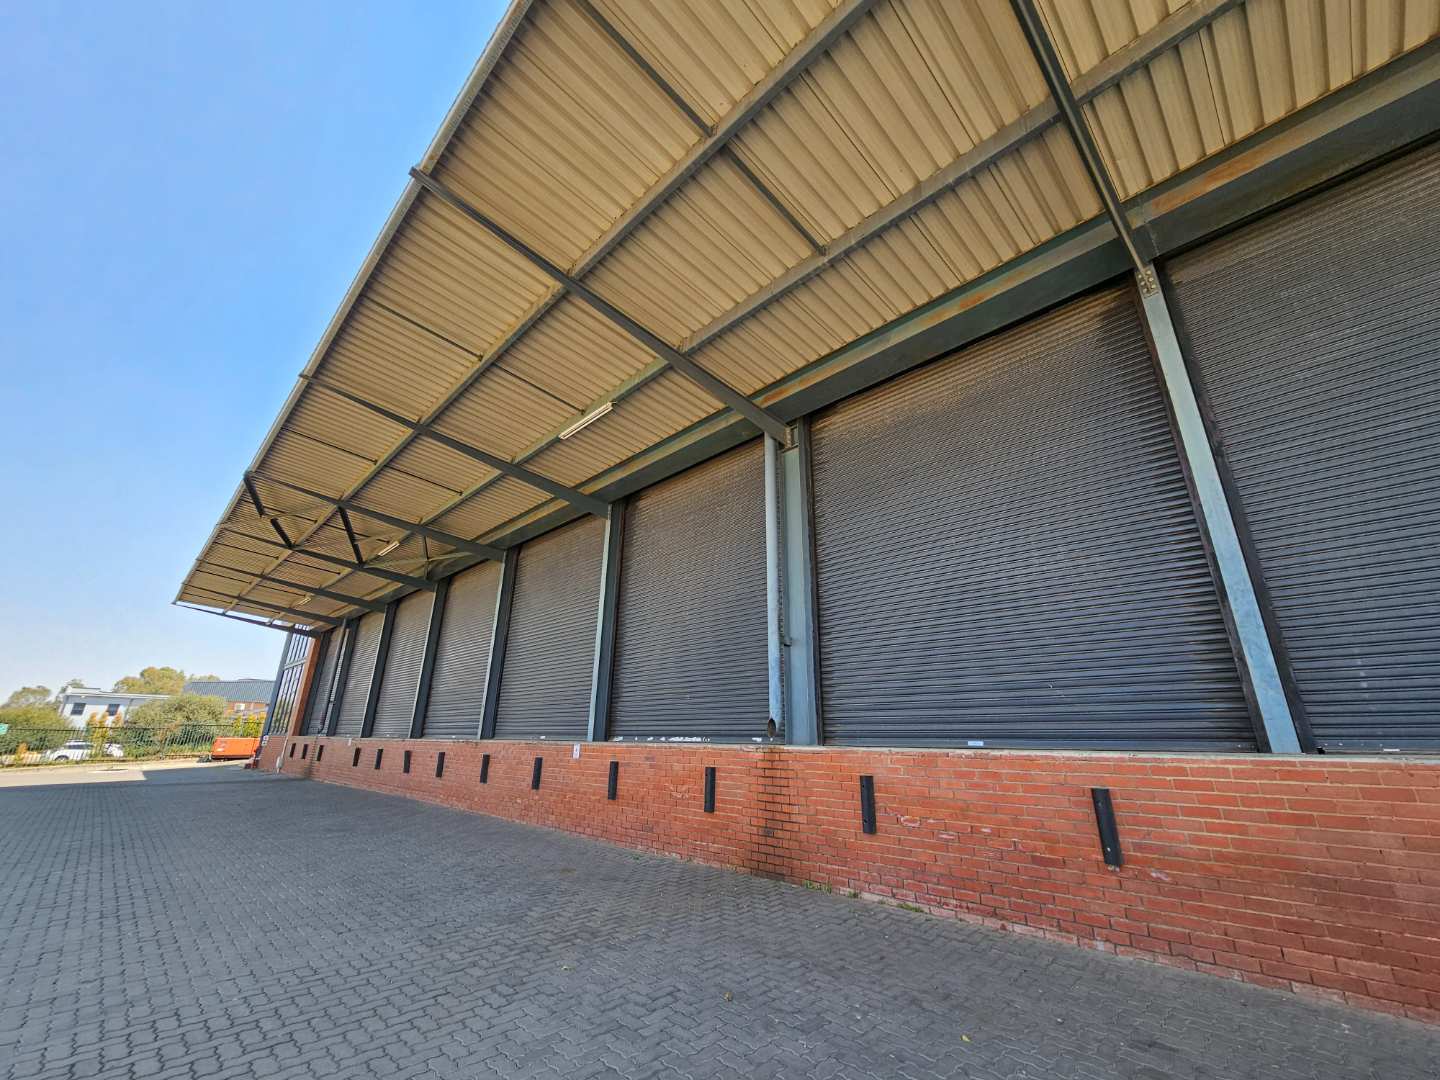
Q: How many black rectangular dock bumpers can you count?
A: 13